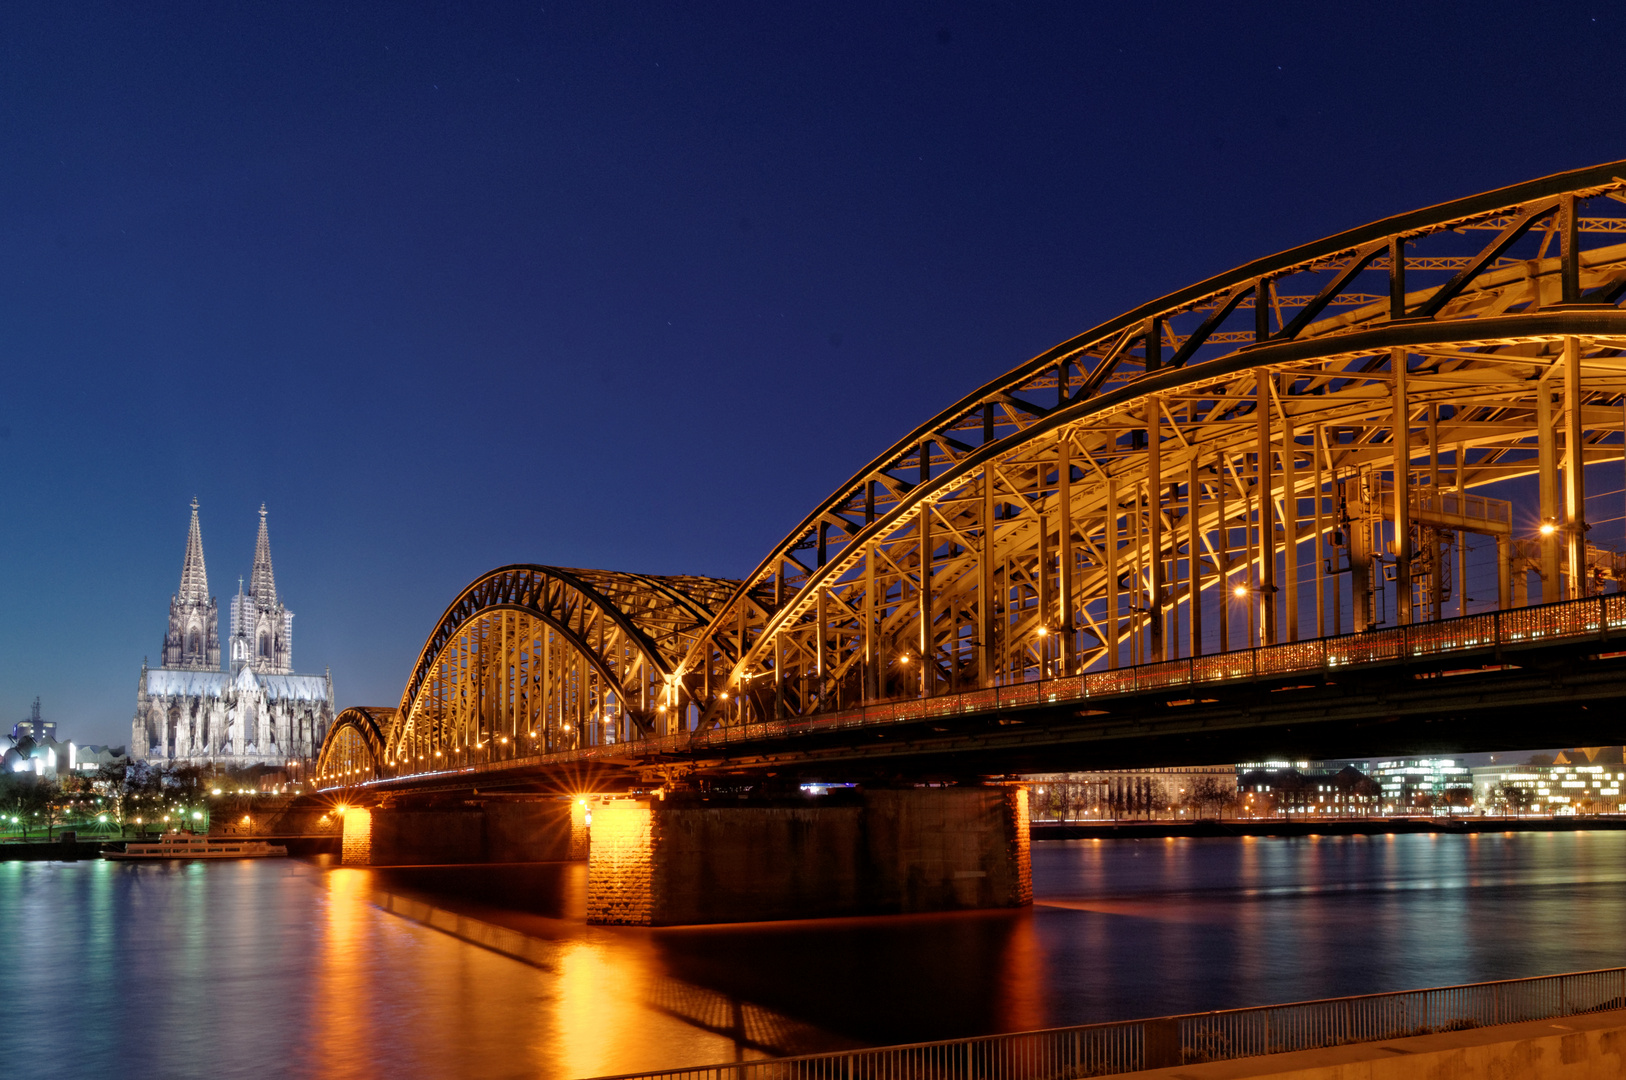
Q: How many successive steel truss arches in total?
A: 3